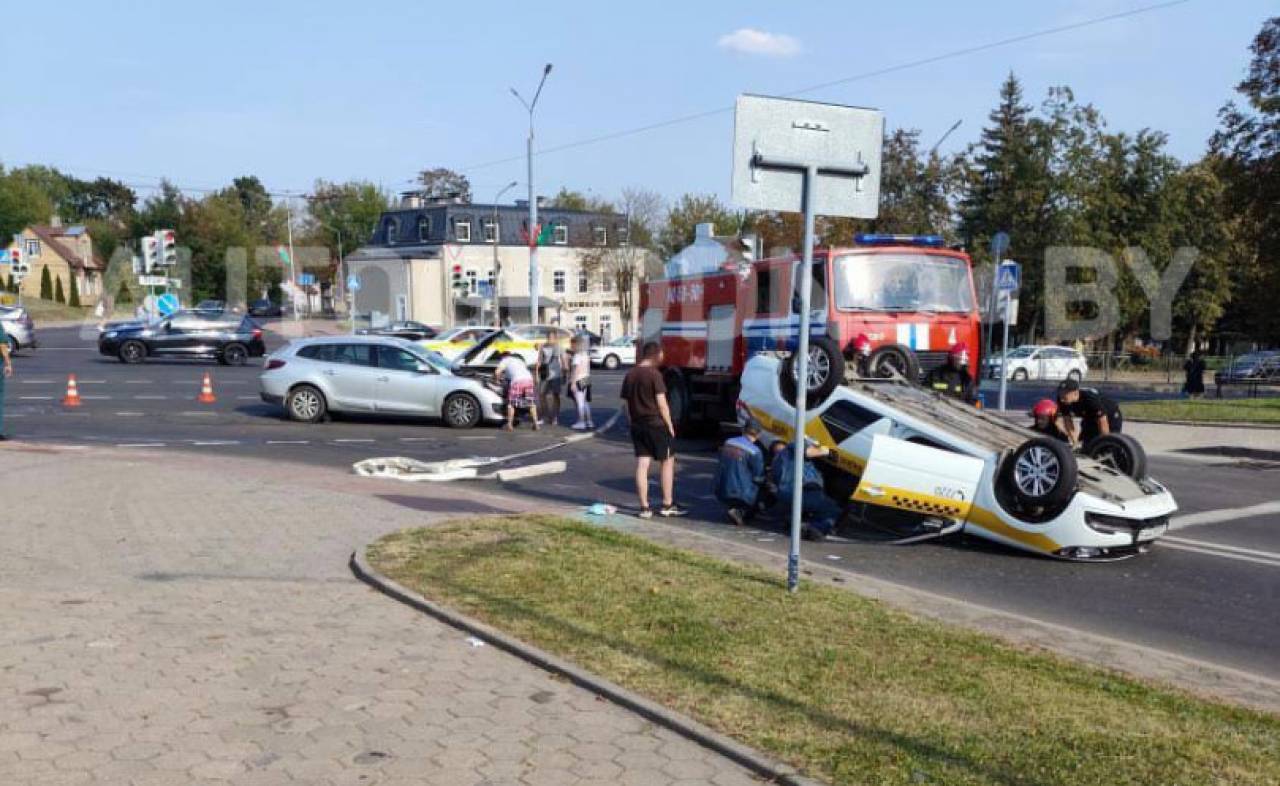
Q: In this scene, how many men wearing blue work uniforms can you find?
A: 2